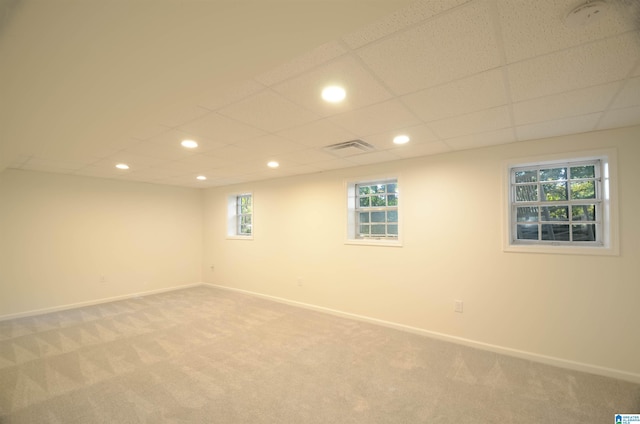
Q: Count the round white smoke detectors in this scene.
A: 1